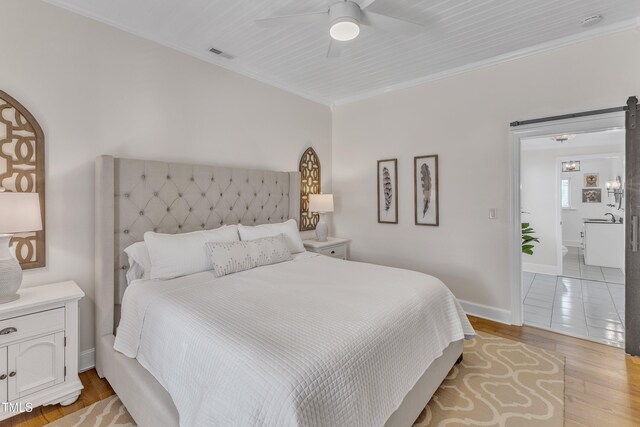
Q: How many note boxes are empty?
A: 0